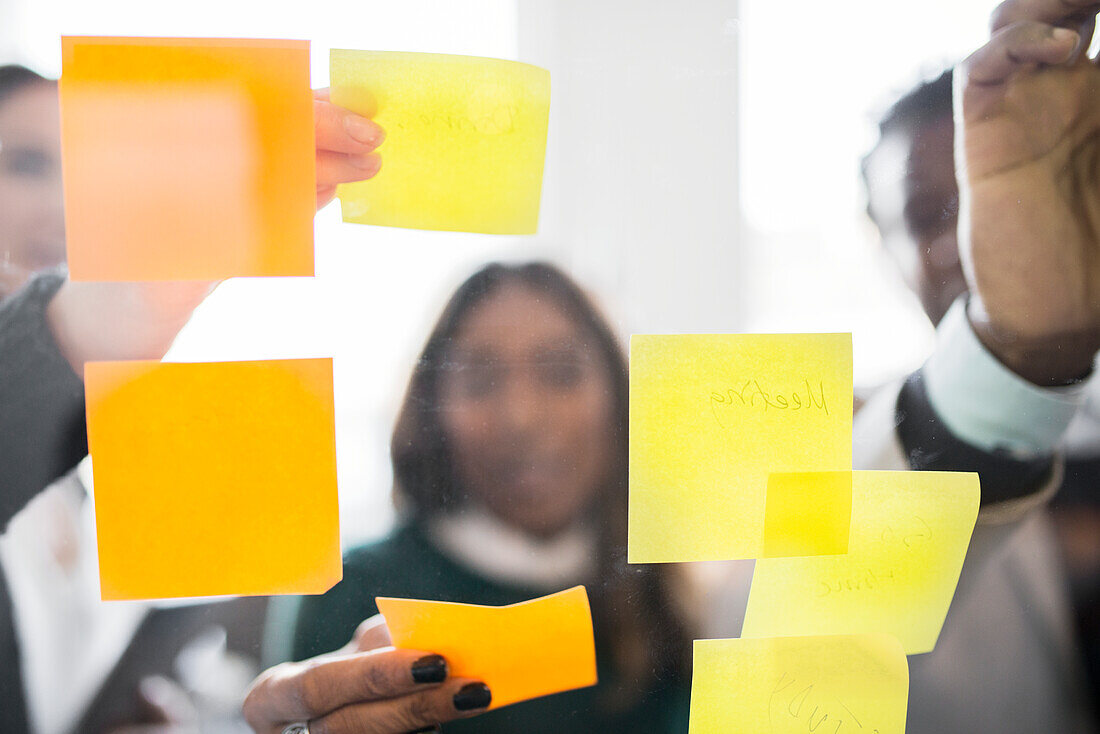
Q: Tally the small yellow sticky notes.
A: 4